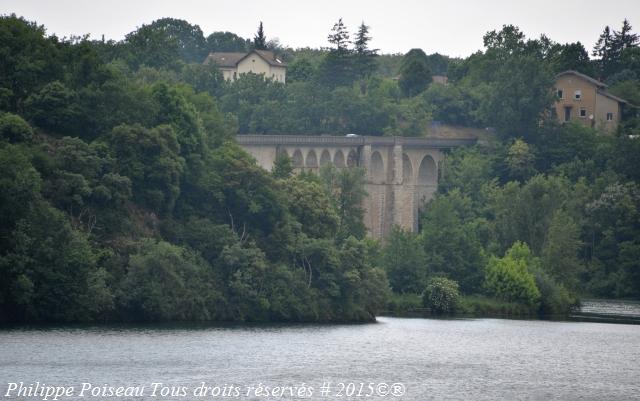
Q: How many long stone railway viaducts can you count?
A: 1